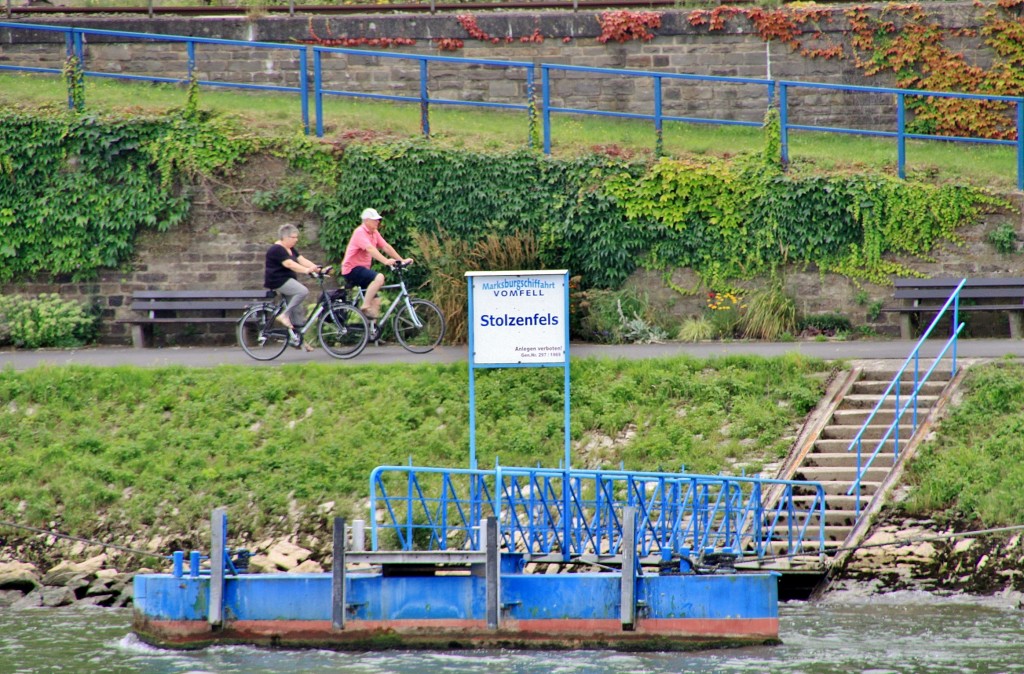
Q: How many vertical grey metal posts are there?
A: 4